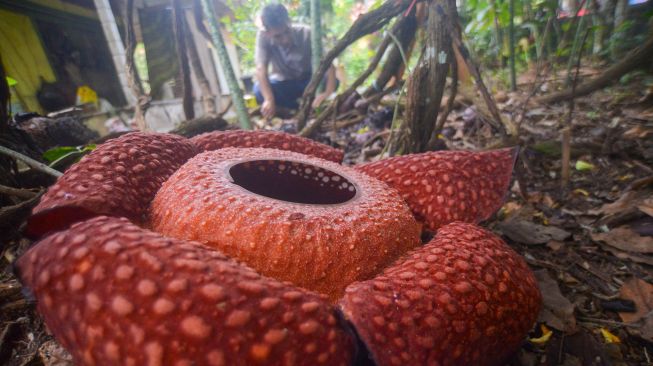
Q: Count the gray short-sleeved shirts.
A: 1